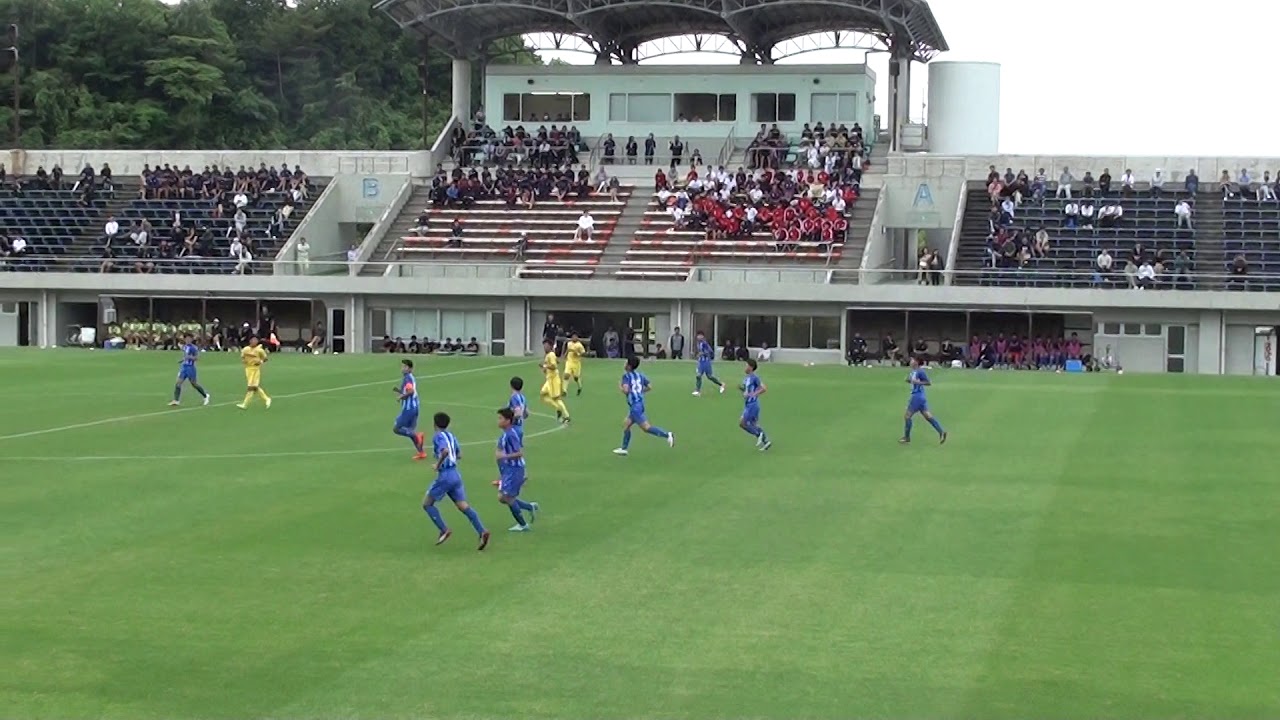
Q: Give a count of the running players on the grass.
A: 12